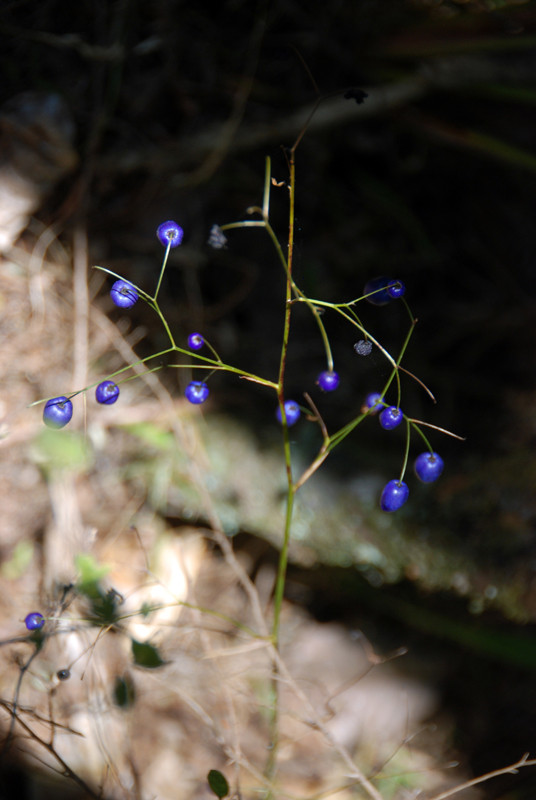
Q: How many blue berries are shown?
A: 15